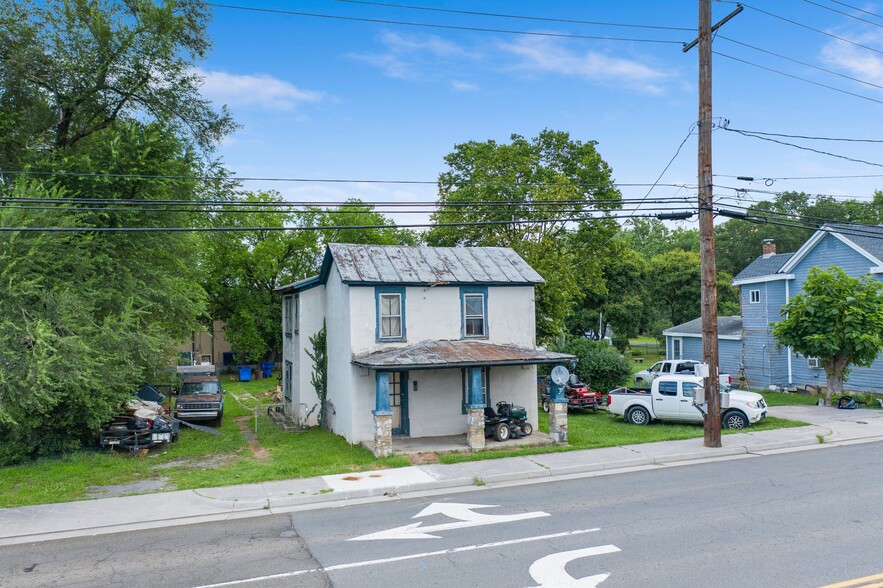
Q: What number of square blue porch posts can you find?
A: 3